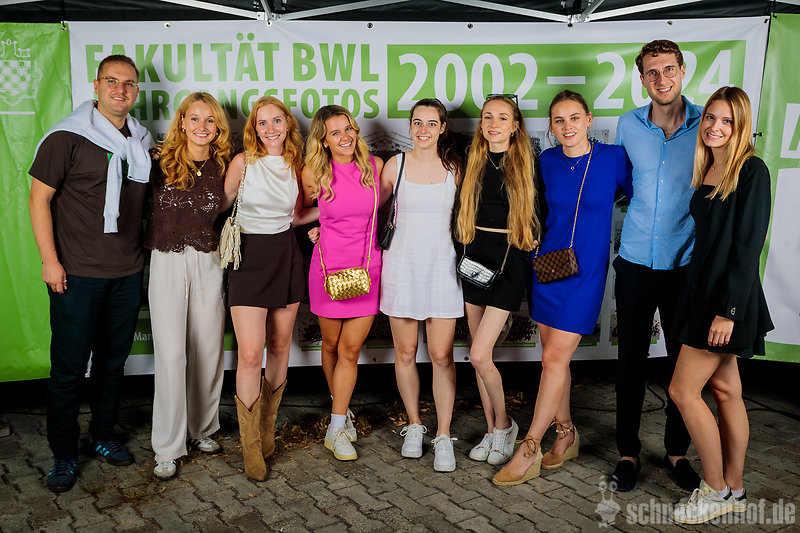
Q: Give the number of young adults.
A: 9